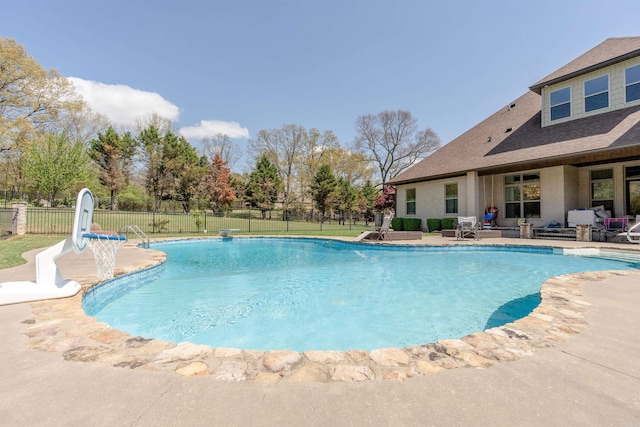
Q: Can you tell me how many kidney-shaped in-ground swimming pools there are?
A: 1